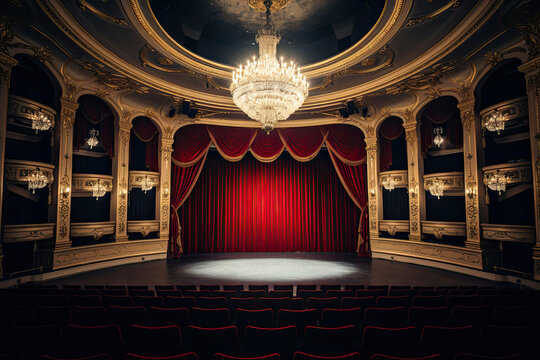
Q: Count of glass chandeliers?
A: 11